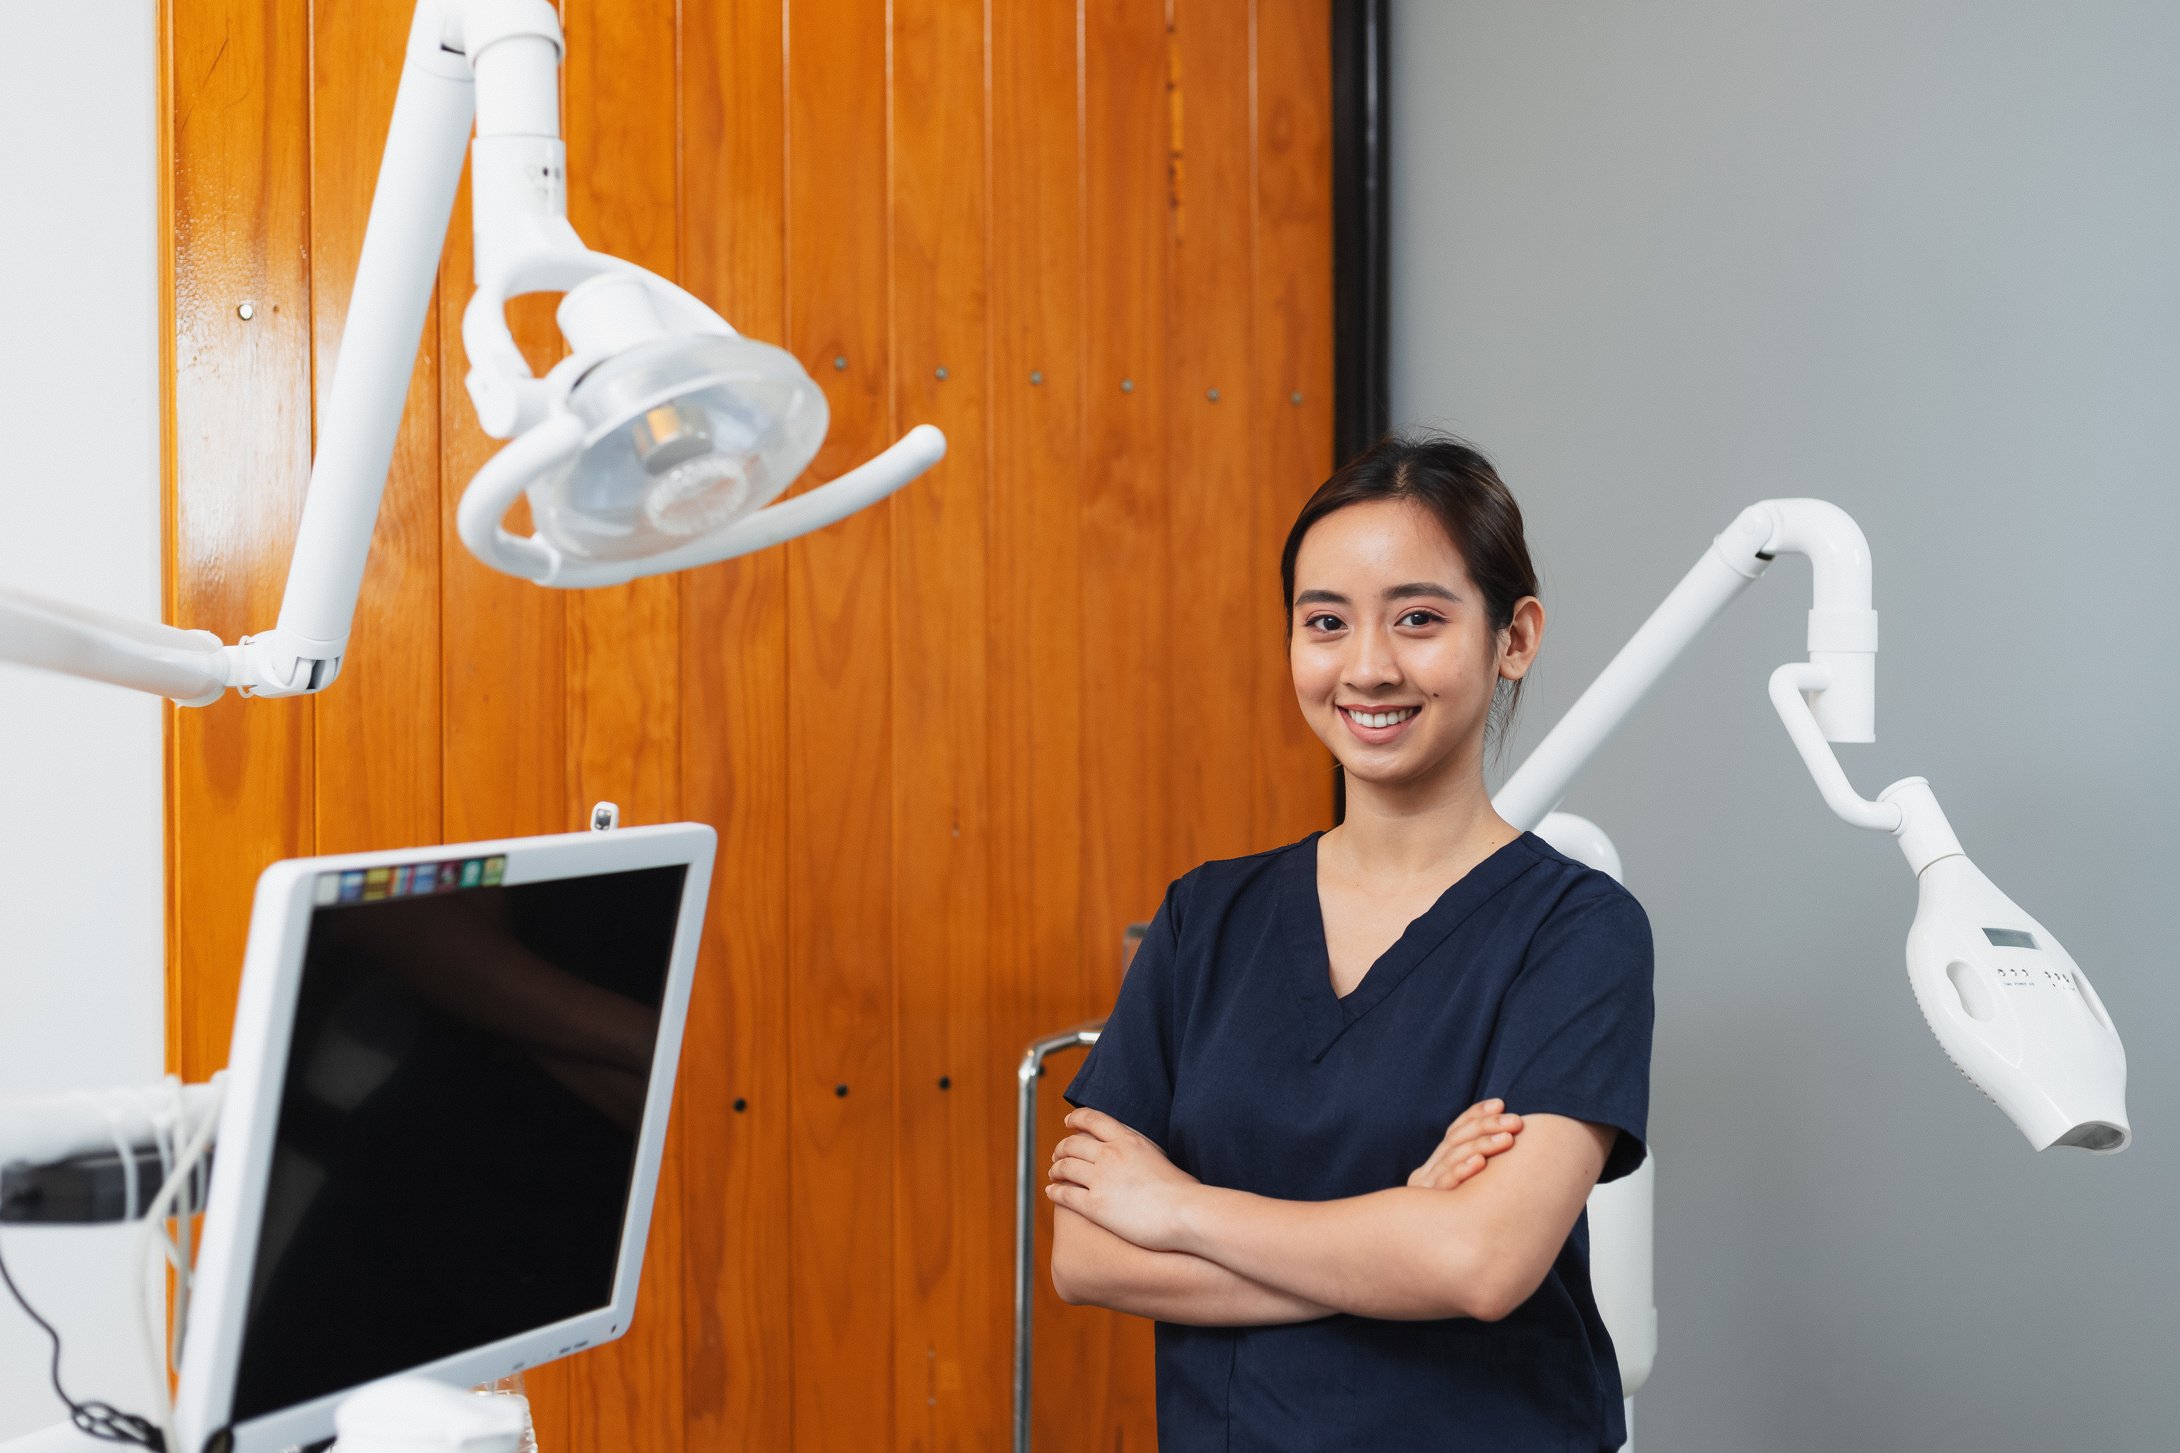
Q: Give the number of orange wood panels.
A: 11